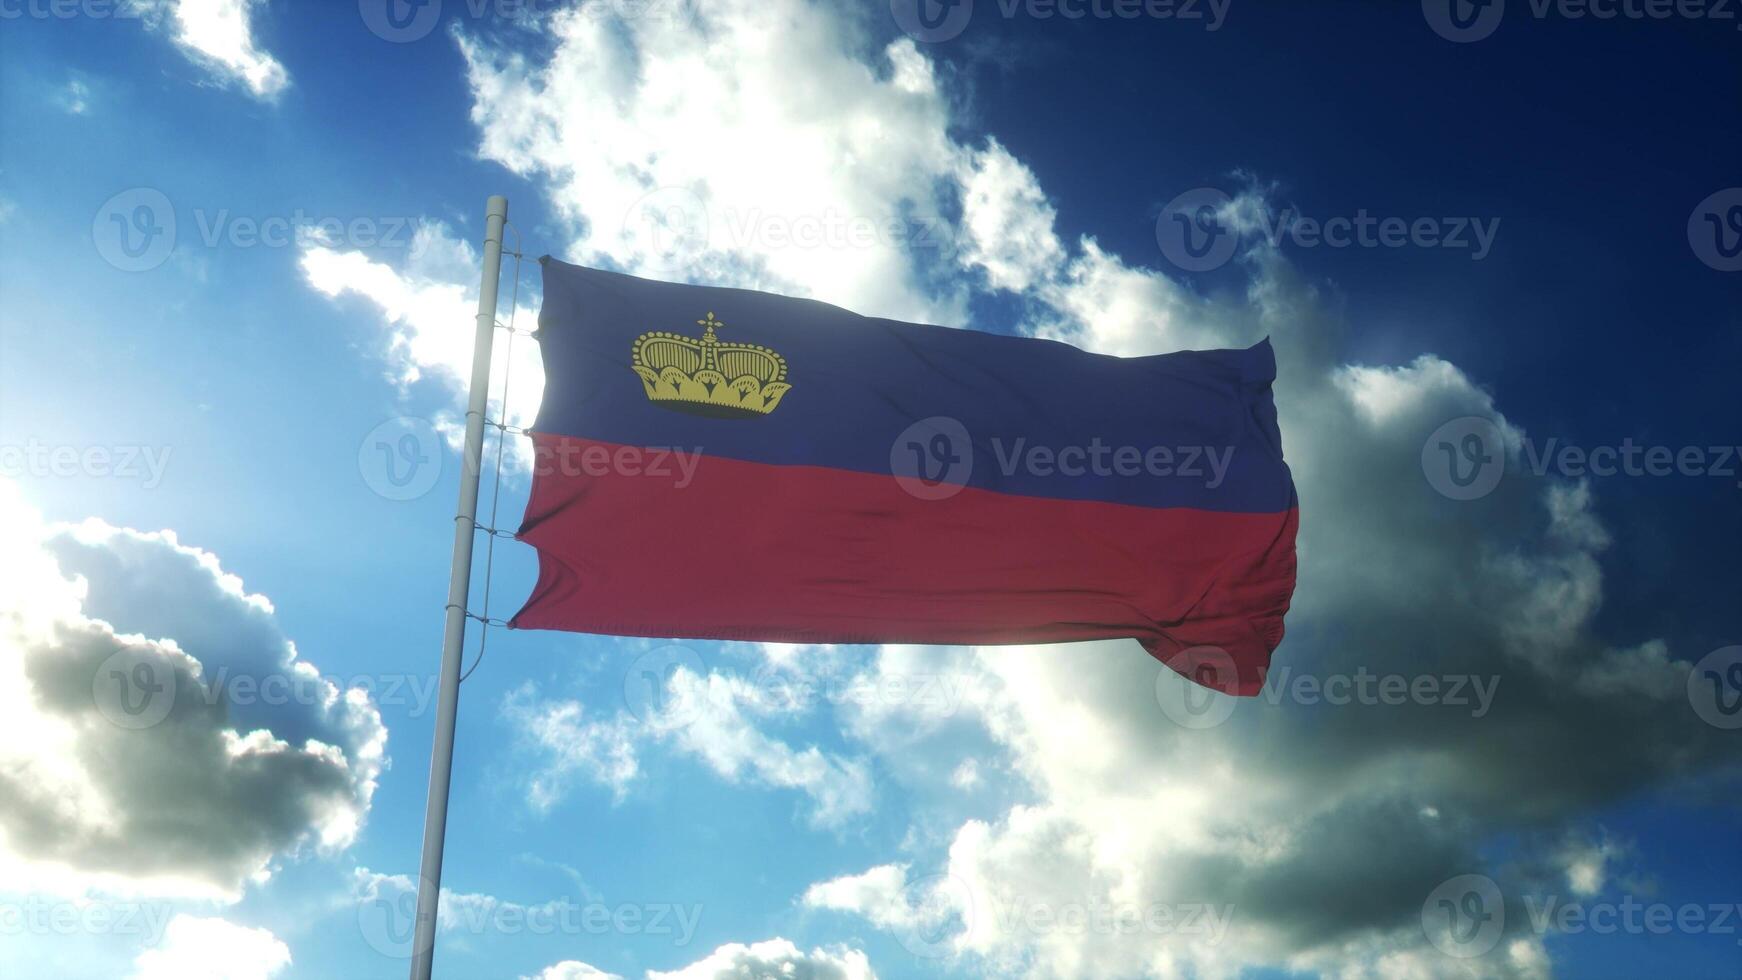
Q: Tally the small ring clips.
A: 5